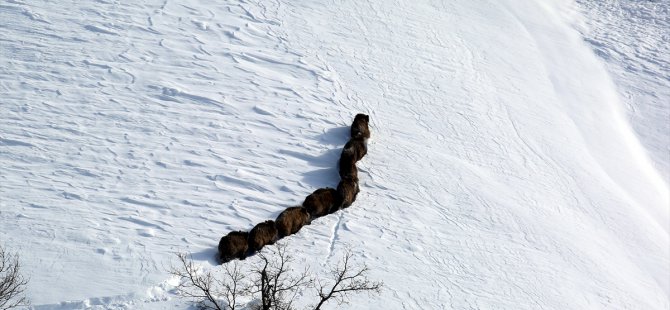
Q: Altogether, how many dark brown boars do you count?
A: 8